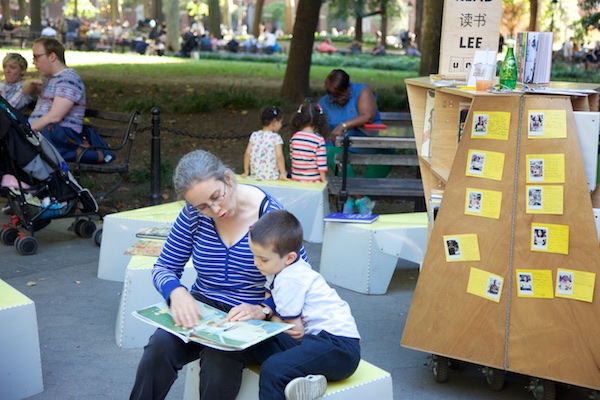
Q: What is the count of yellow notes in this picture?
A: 11